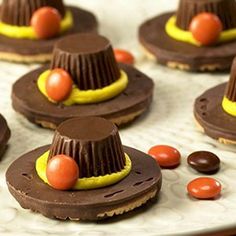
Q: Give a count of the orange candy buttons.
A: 7